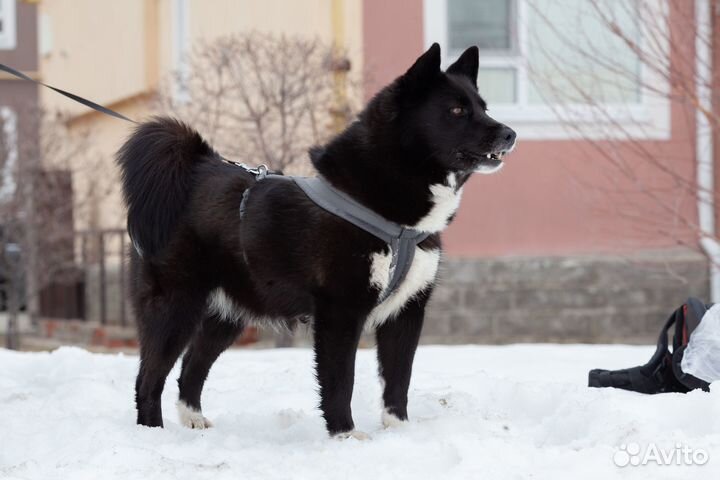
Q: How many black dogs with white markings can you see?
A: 1